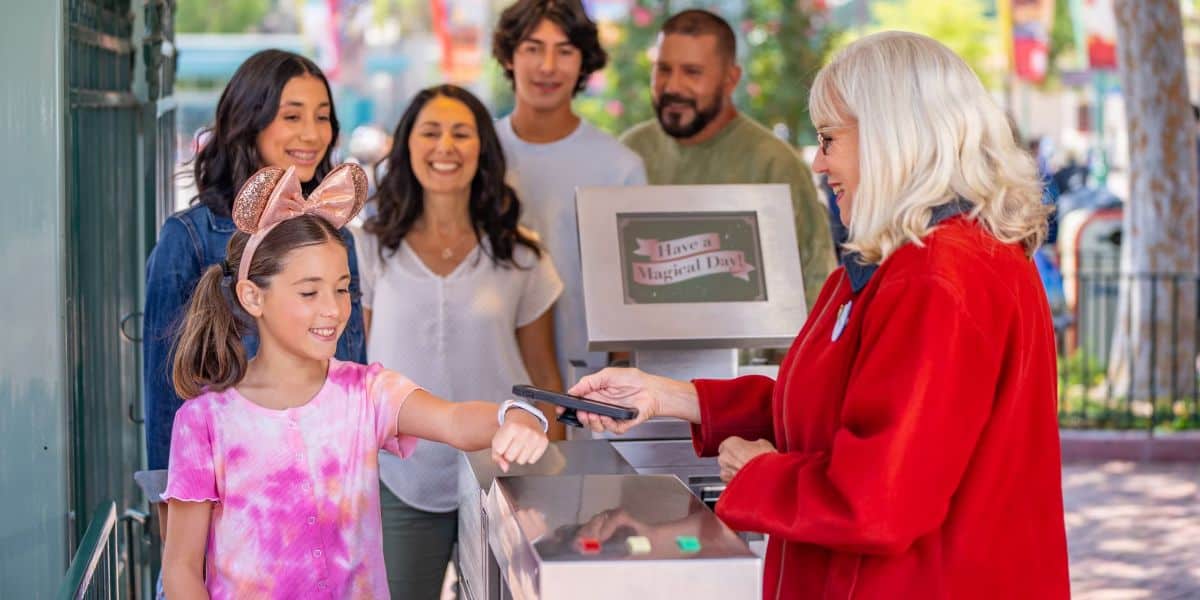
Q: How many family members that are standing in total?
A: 5